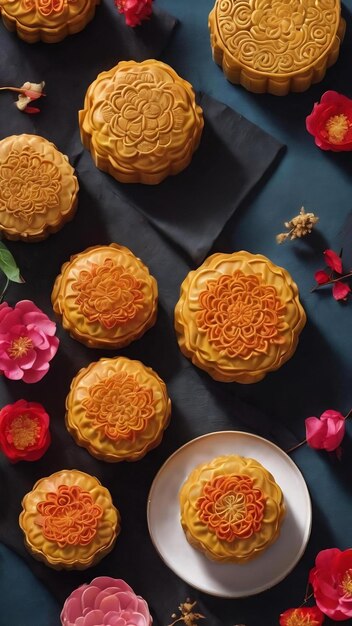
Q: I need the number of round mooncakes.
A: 9